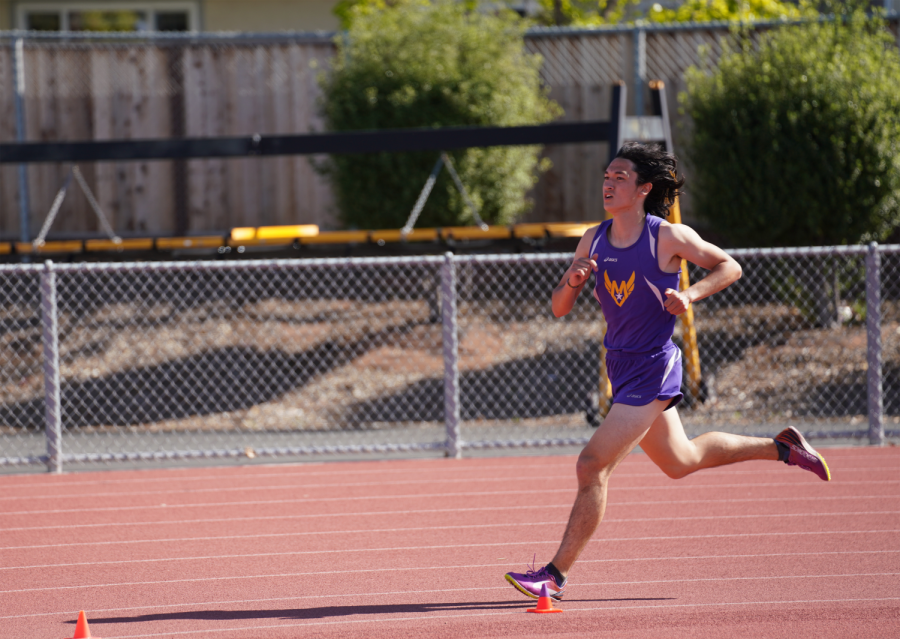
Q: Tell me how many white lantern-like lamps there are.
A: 0